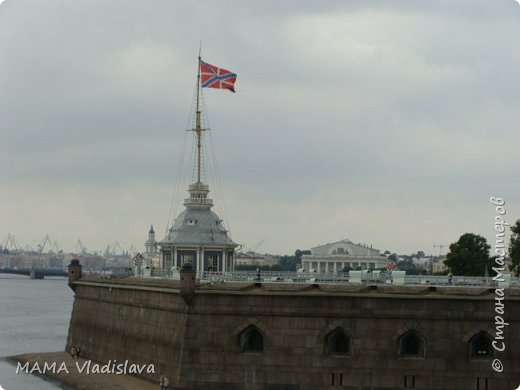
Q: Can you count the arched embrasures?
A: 4